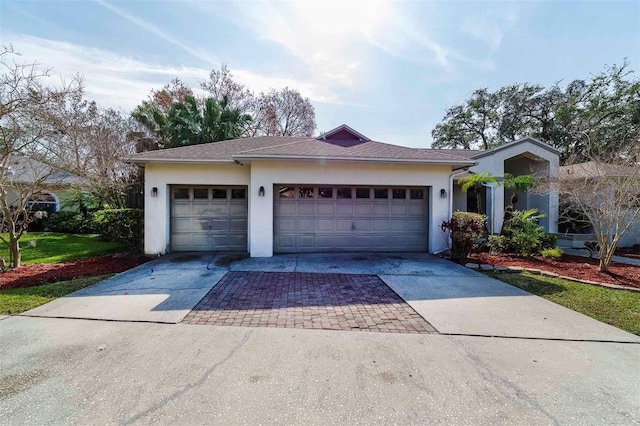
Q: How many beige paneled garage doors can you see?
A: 2